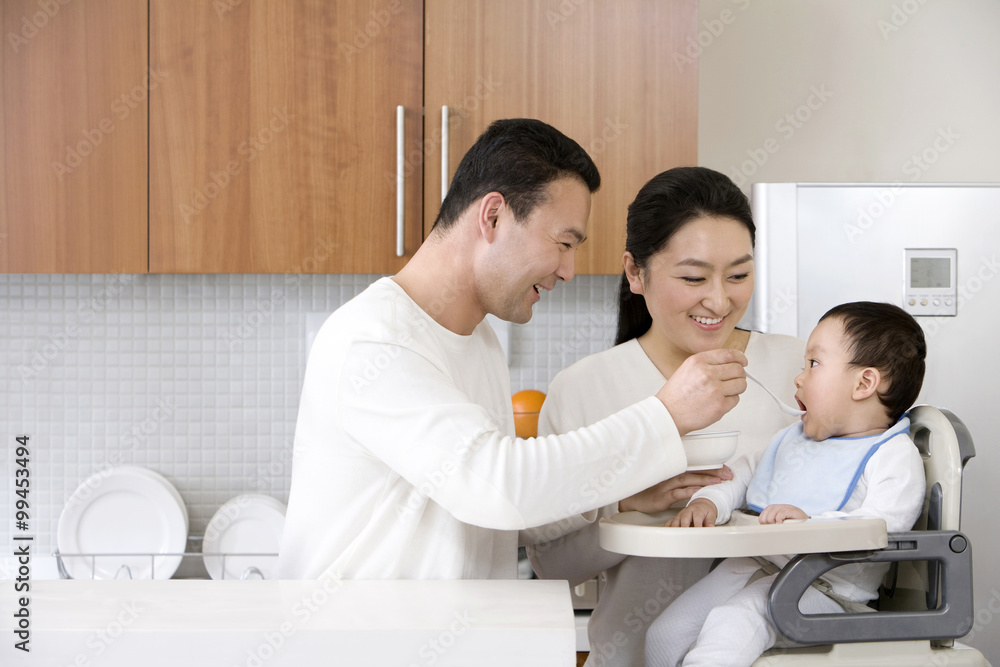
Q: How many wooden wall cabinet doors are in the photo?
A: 3